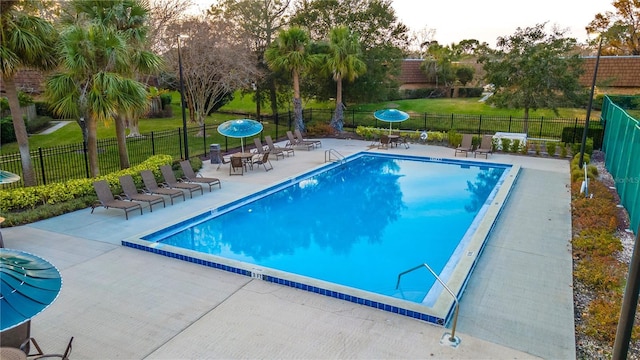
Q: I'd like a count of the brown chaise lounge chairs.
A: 11